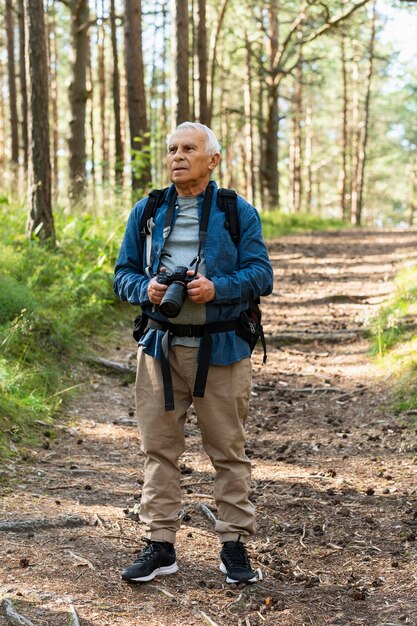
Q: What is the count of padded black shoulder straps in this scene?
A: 2